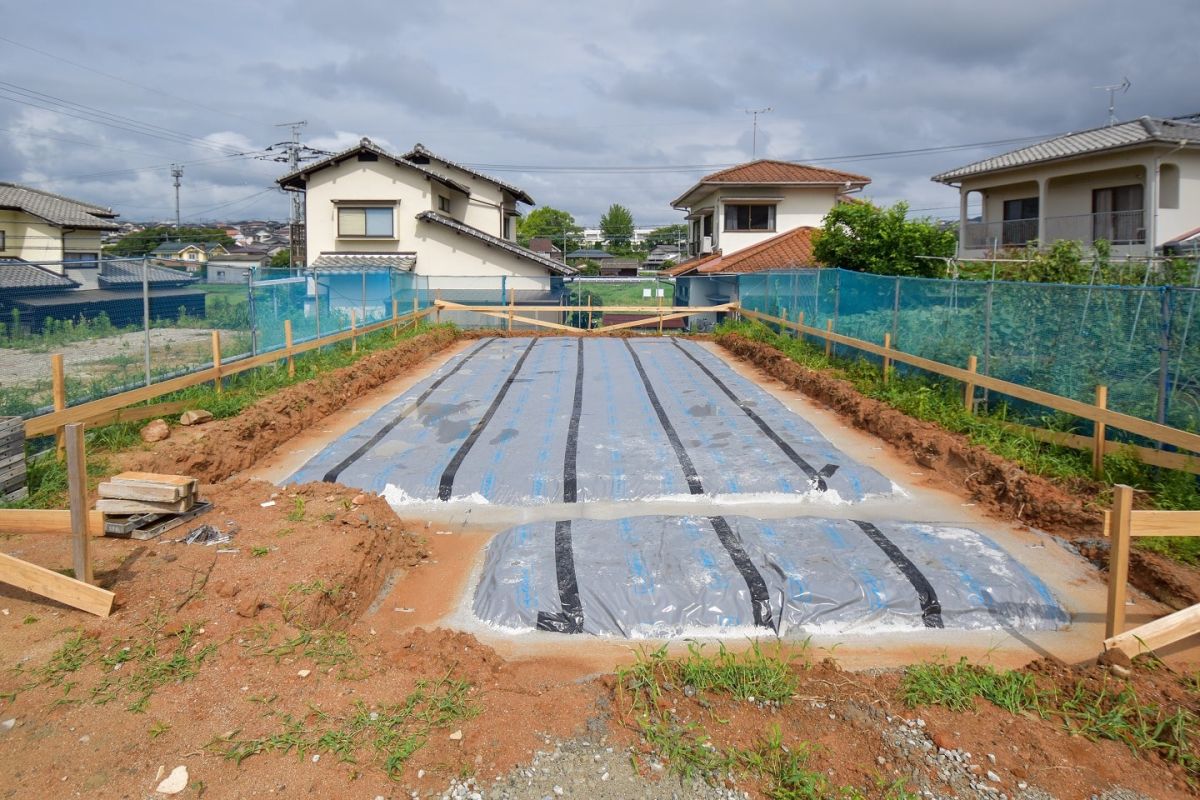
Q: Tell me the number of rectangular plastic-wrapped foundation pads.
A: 2